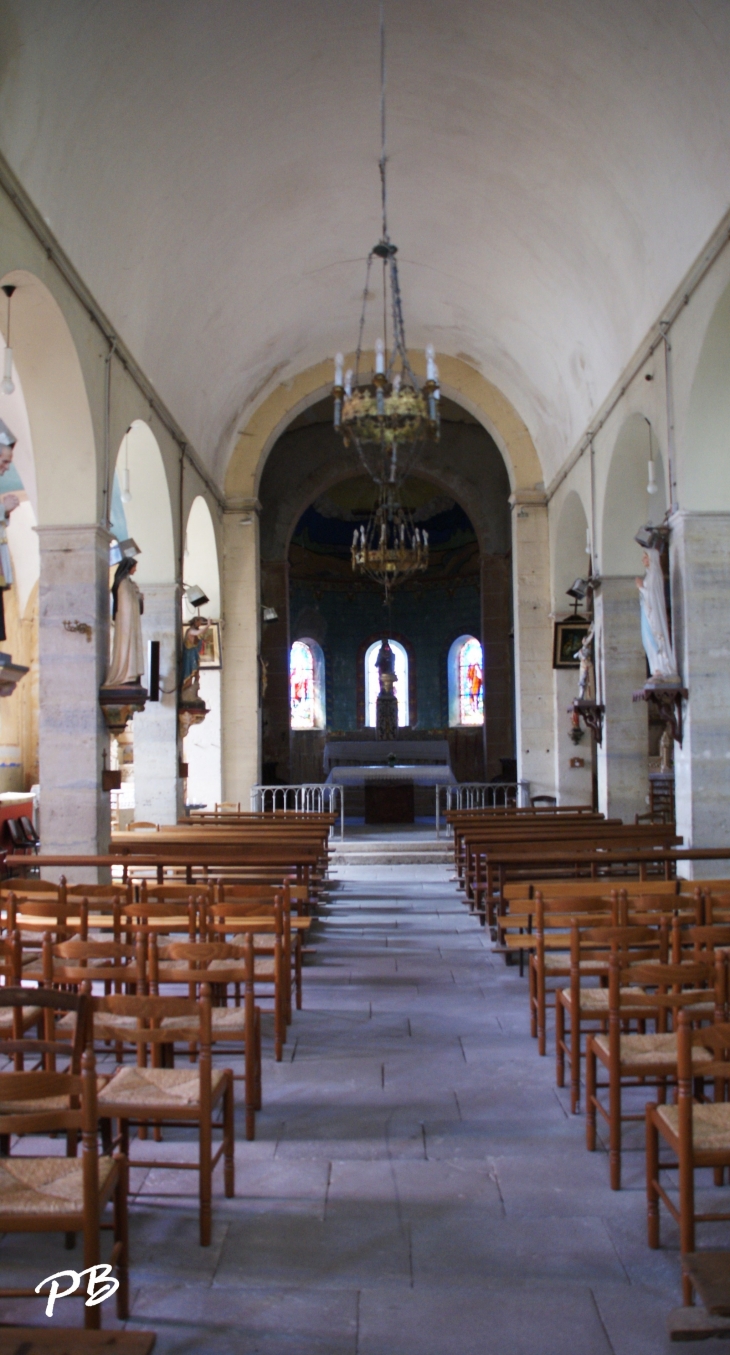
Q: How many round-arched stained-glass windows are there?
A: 3